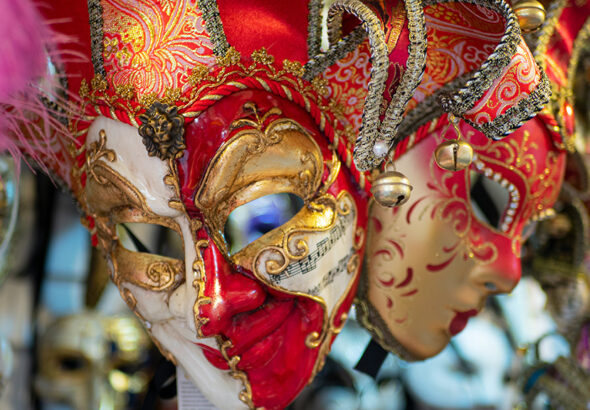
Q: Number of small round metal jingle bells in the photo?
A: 3